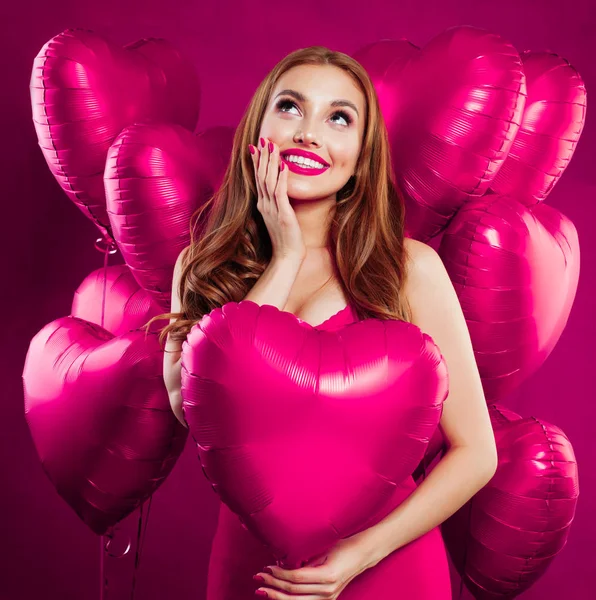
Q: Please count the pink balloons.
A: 9